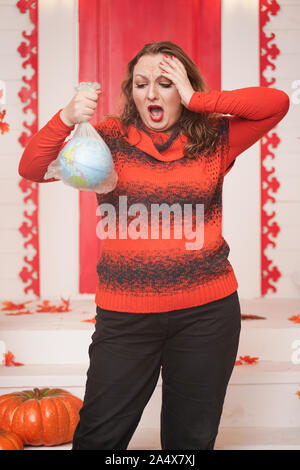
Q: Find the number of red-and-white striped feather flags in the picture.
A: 0